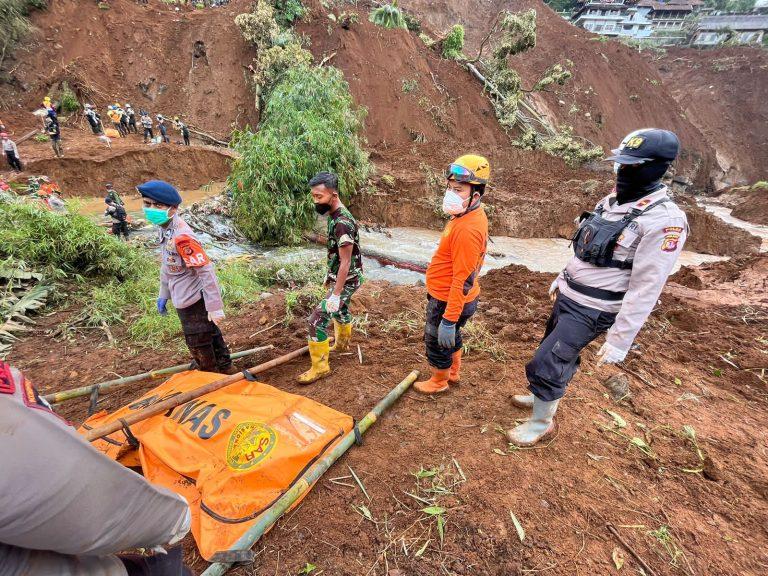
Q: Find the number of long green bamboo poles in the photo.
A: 2